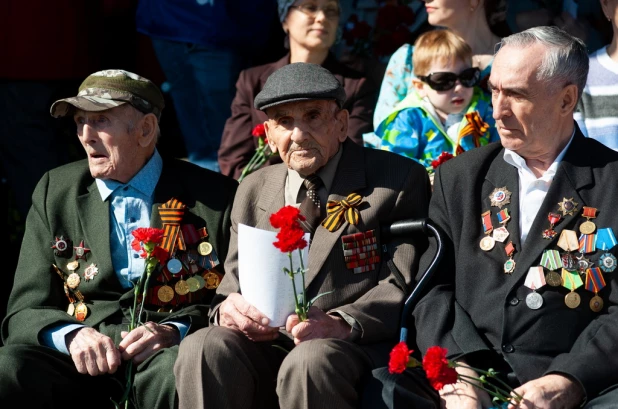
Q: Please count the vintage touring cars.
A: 0